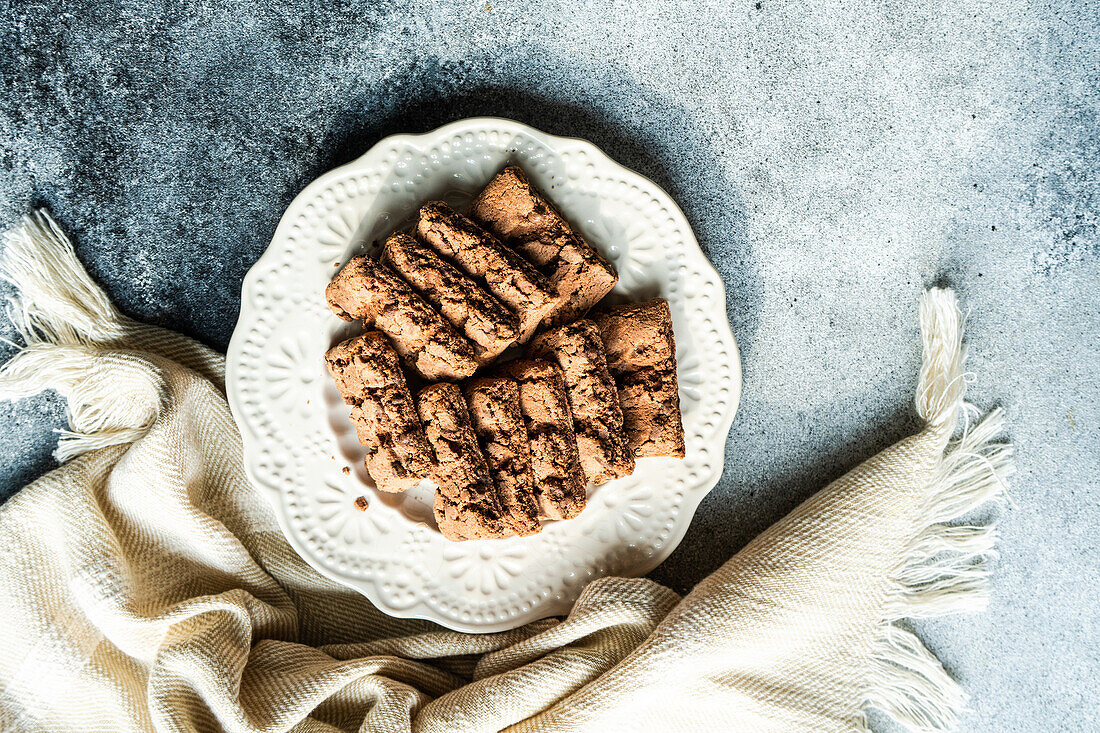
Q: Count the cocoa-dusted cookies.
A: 10